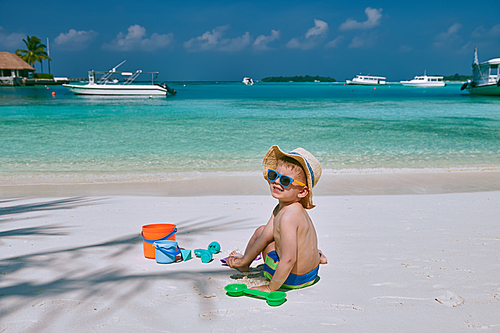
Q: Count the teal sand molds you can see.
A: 4